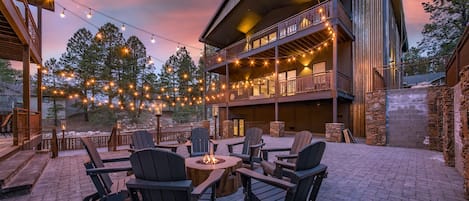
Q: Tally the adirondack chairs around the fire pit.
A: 7